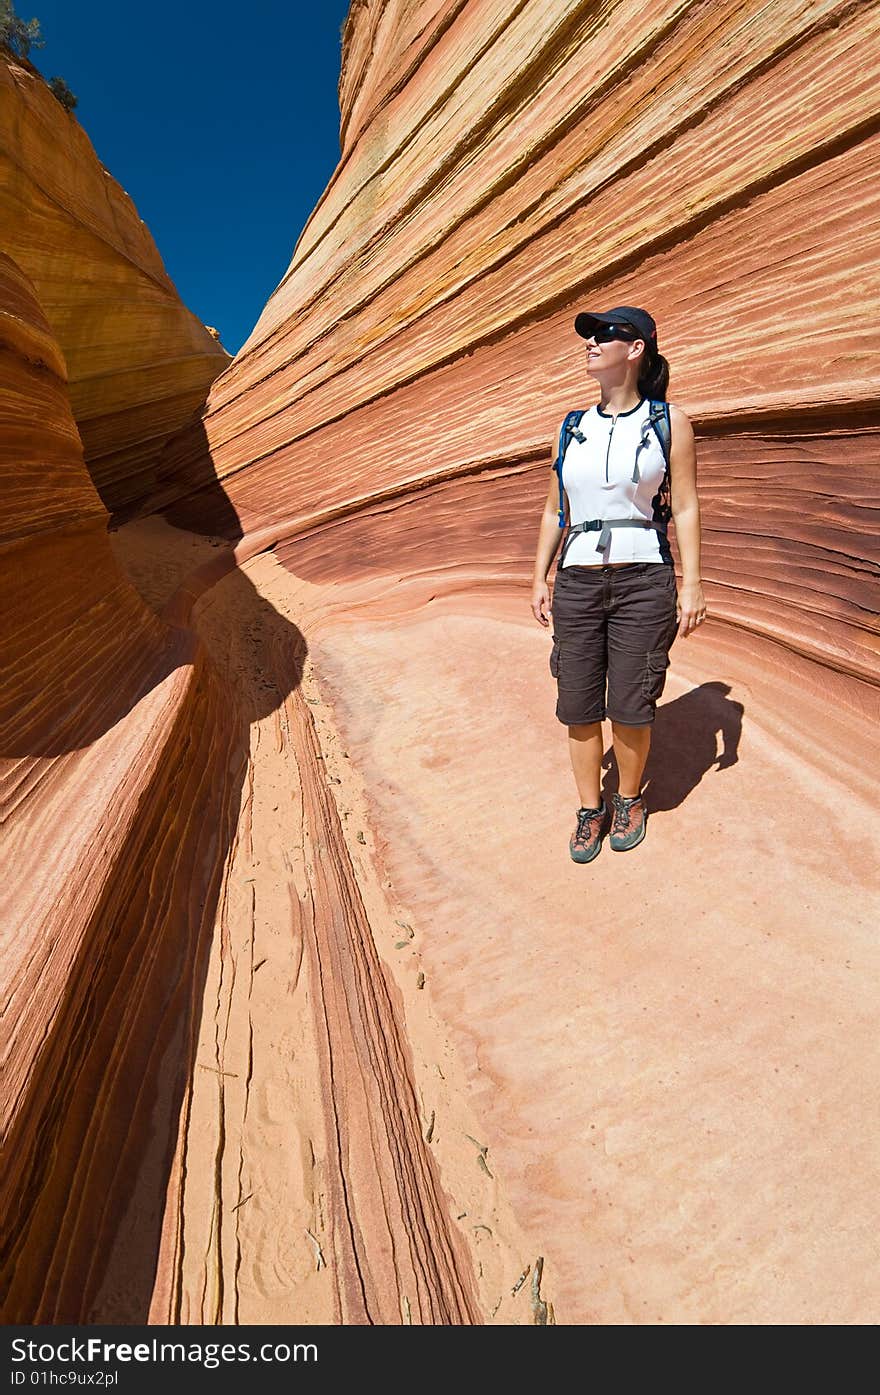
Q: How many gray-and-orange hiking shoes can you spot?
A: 2